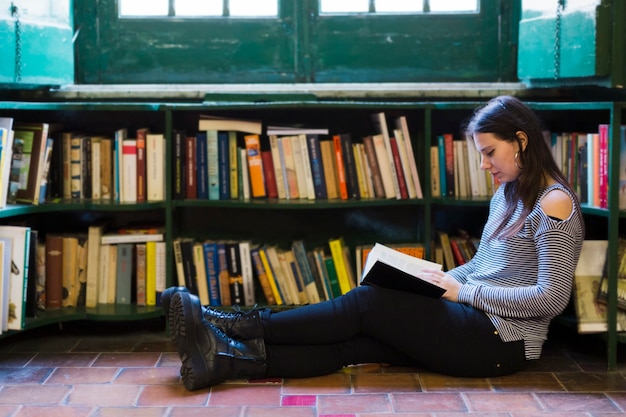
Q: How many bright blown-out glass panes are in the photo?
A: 6